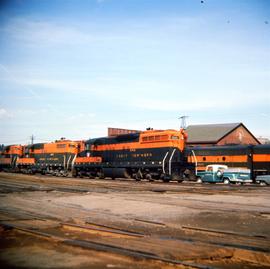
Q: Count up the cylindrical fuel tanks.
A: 1